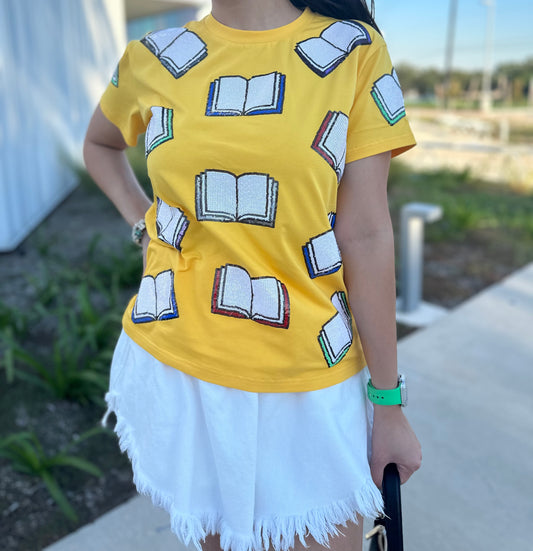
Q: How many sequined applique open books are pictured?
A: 13